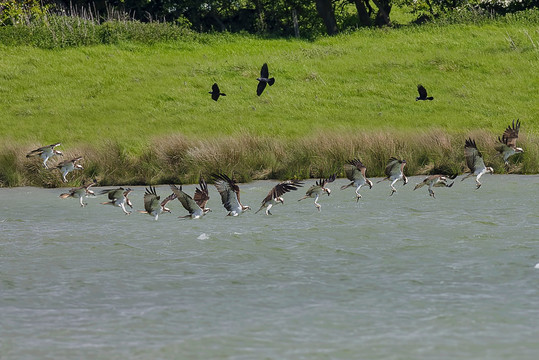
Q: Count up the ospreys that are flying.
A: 14